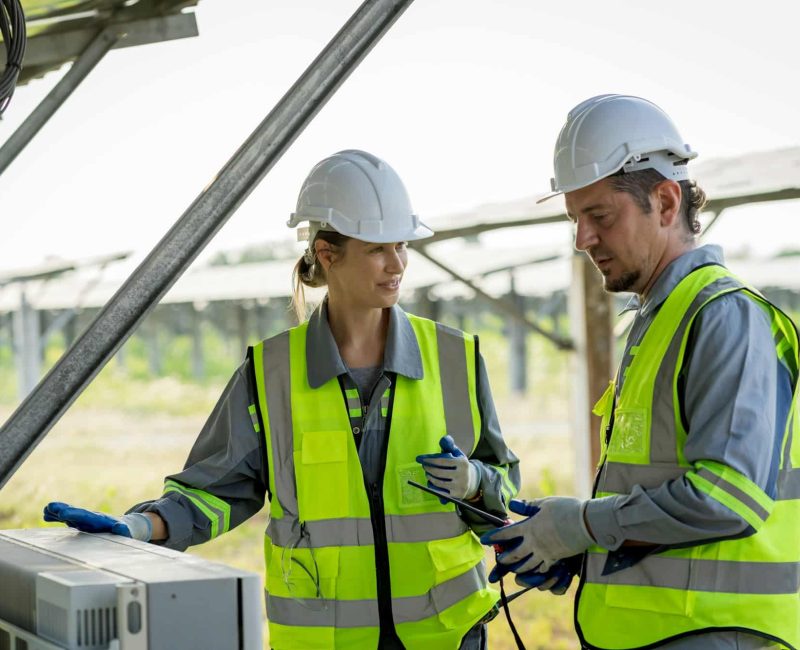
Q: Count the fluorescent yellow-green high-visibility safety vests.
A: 2